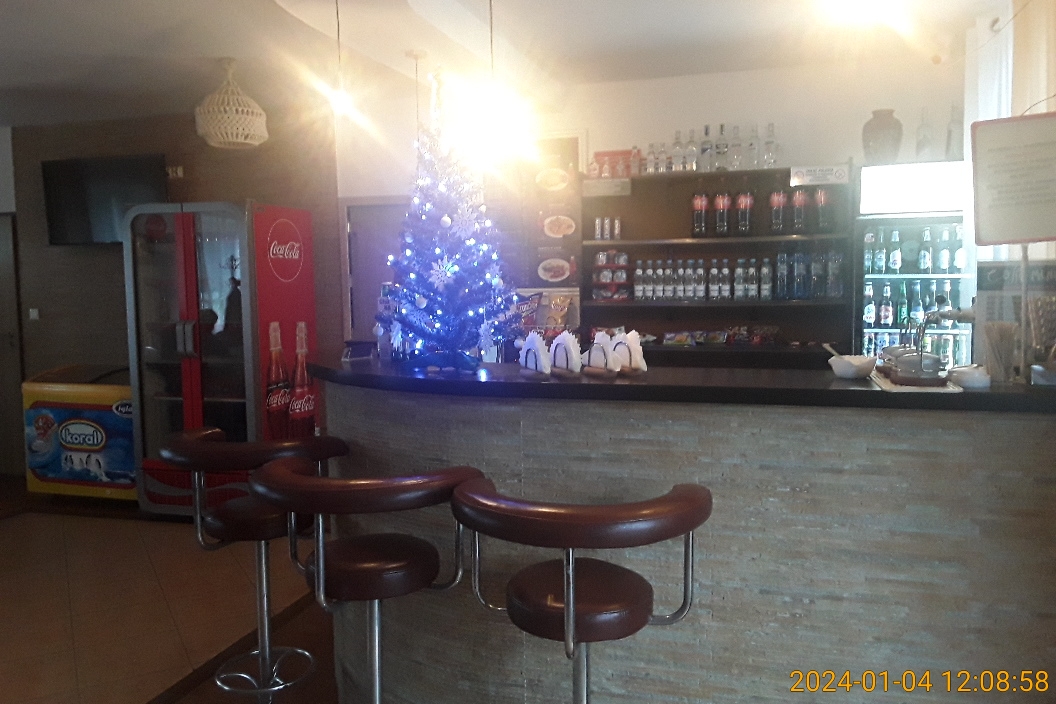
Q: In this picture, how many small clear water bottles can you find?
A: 12